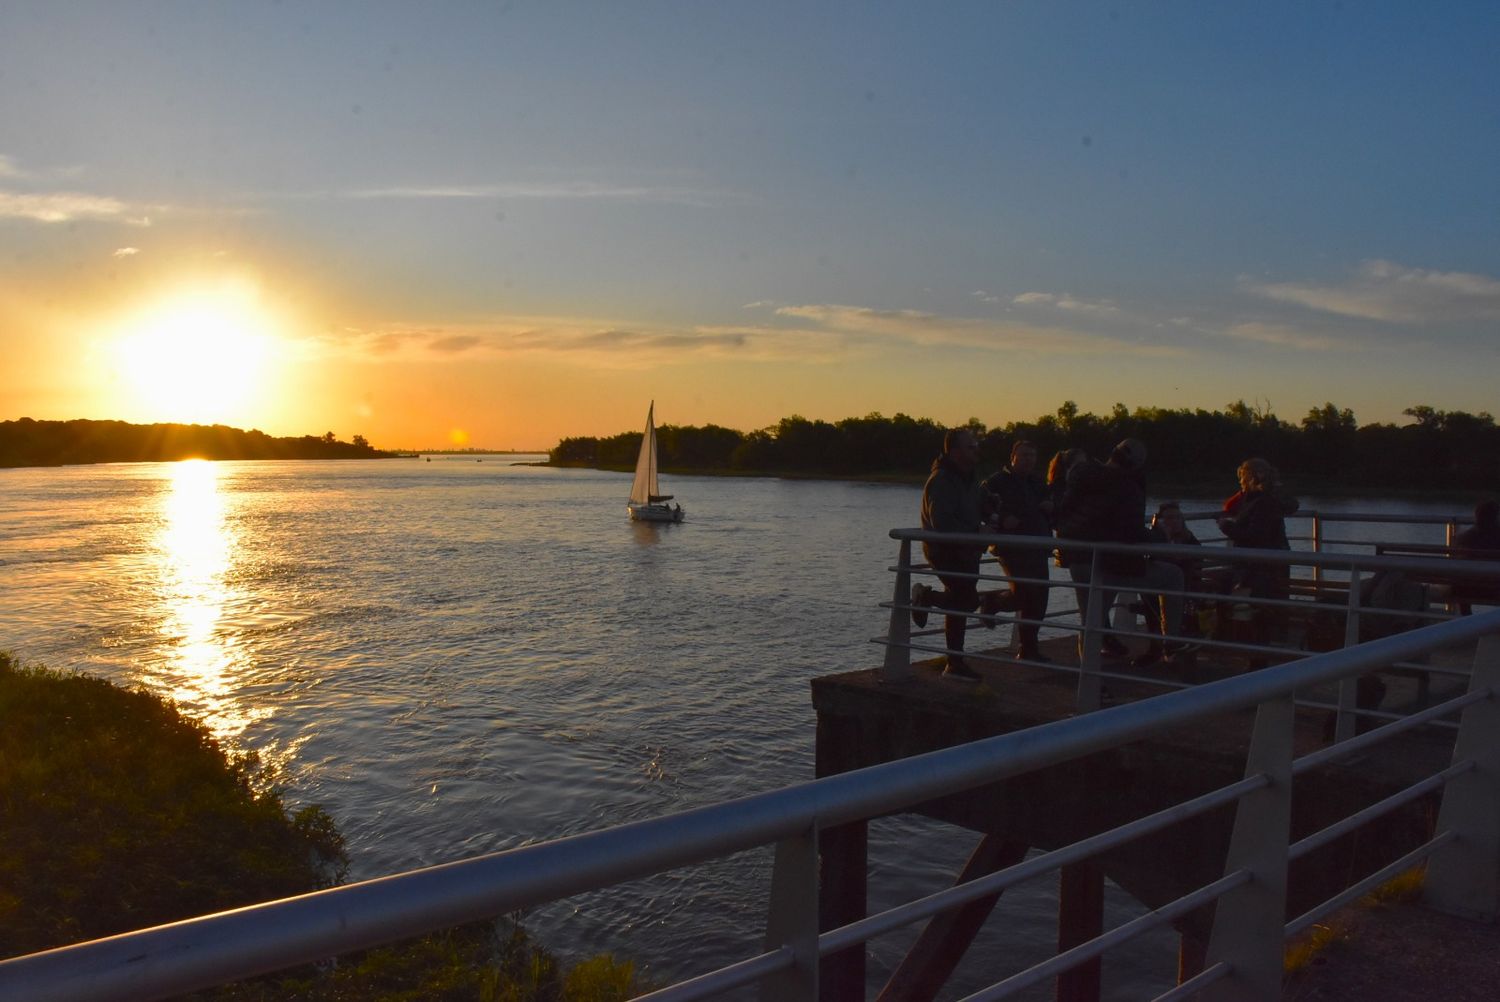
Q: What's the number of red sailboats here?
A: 0